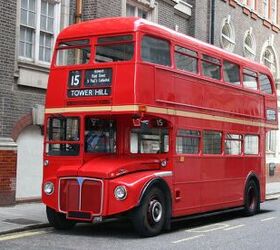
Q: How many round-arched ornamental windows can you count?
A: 3